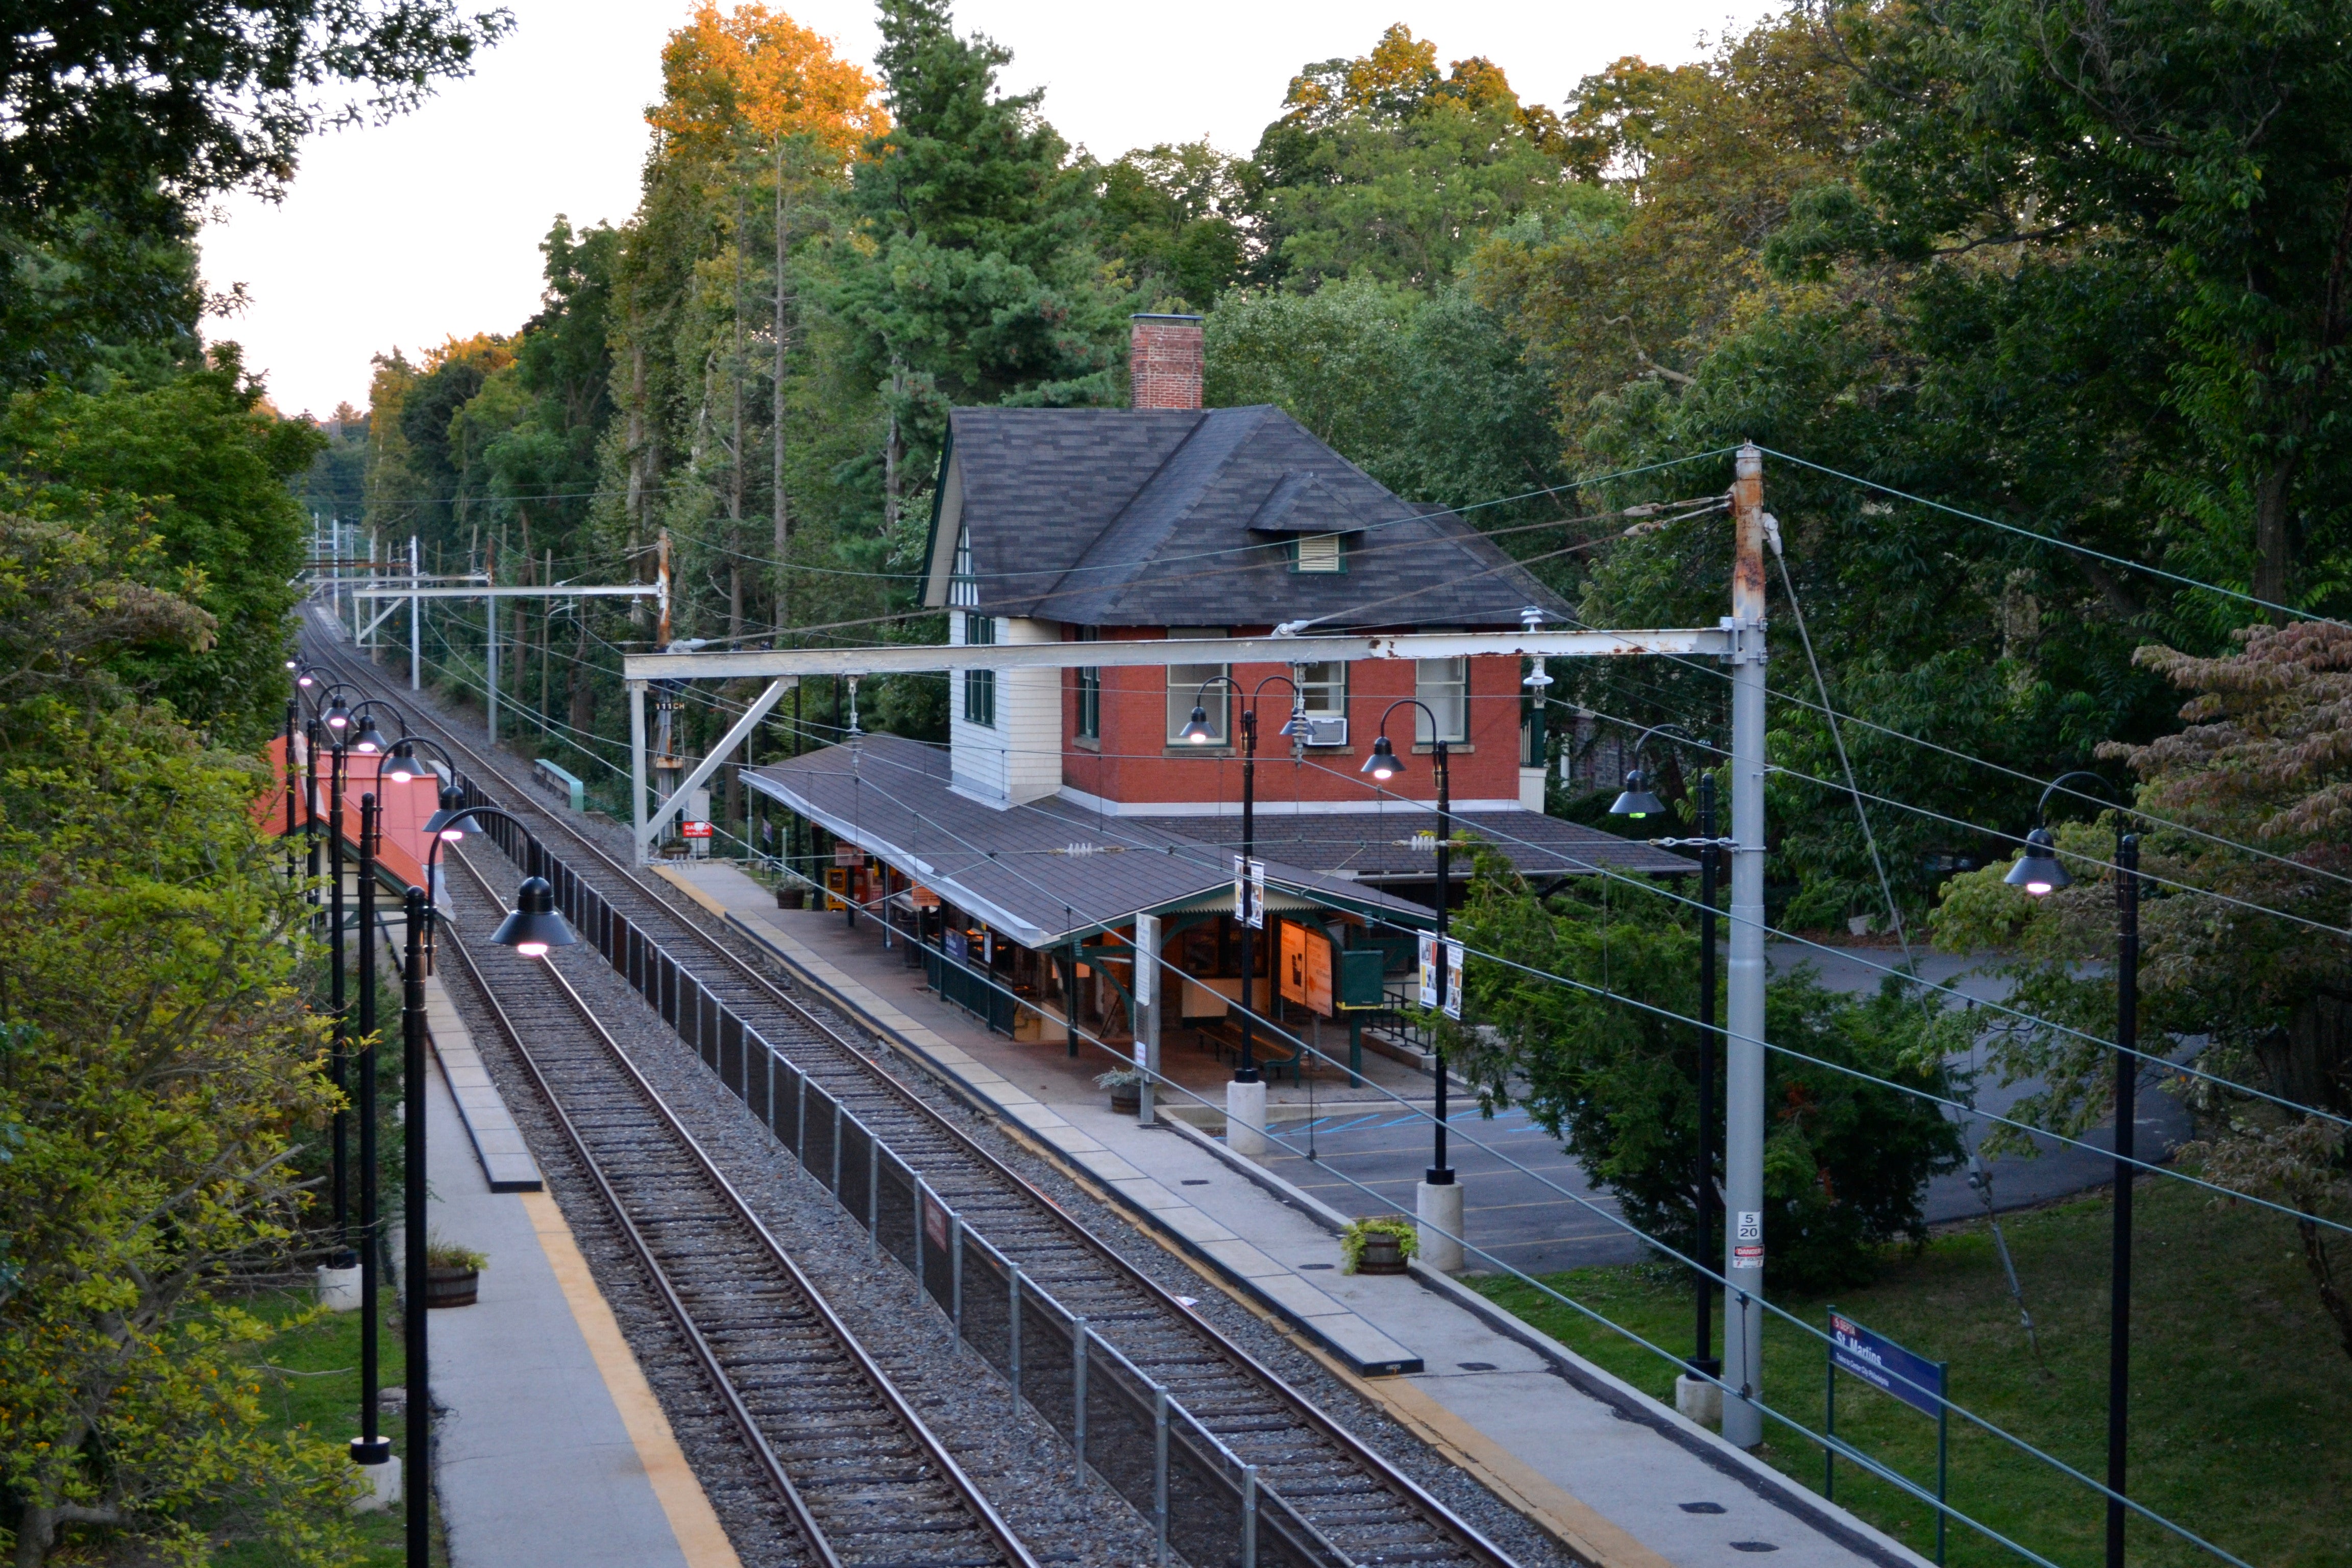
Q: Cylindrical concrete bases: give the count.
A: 5